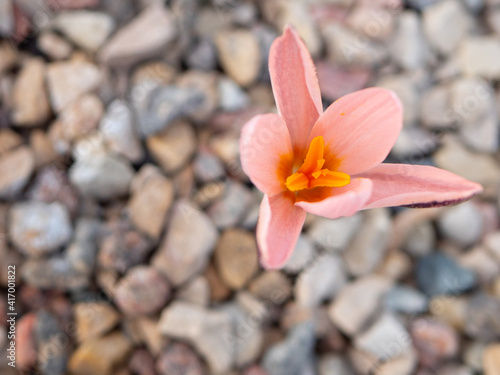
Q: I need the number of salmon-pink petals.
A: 6